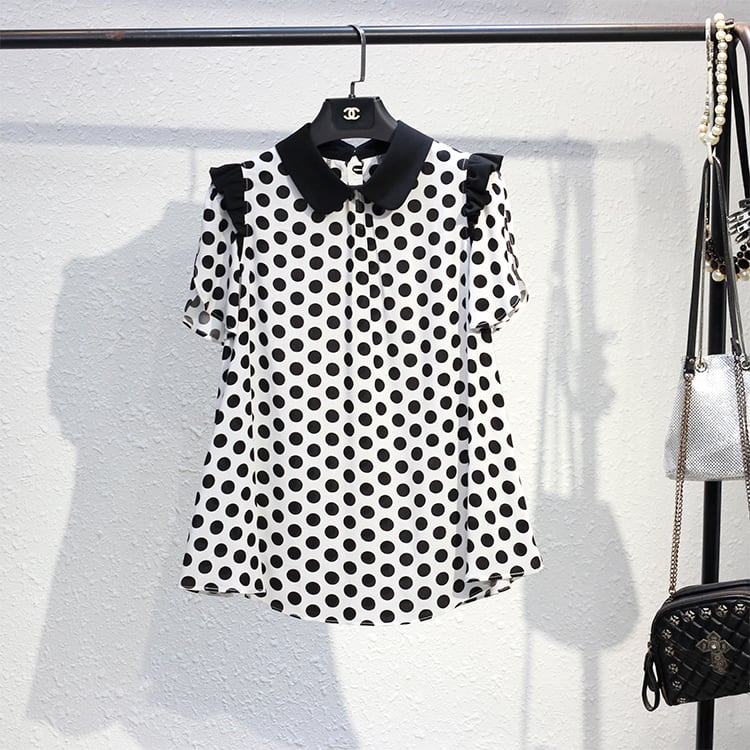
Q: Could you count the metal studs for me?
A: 10